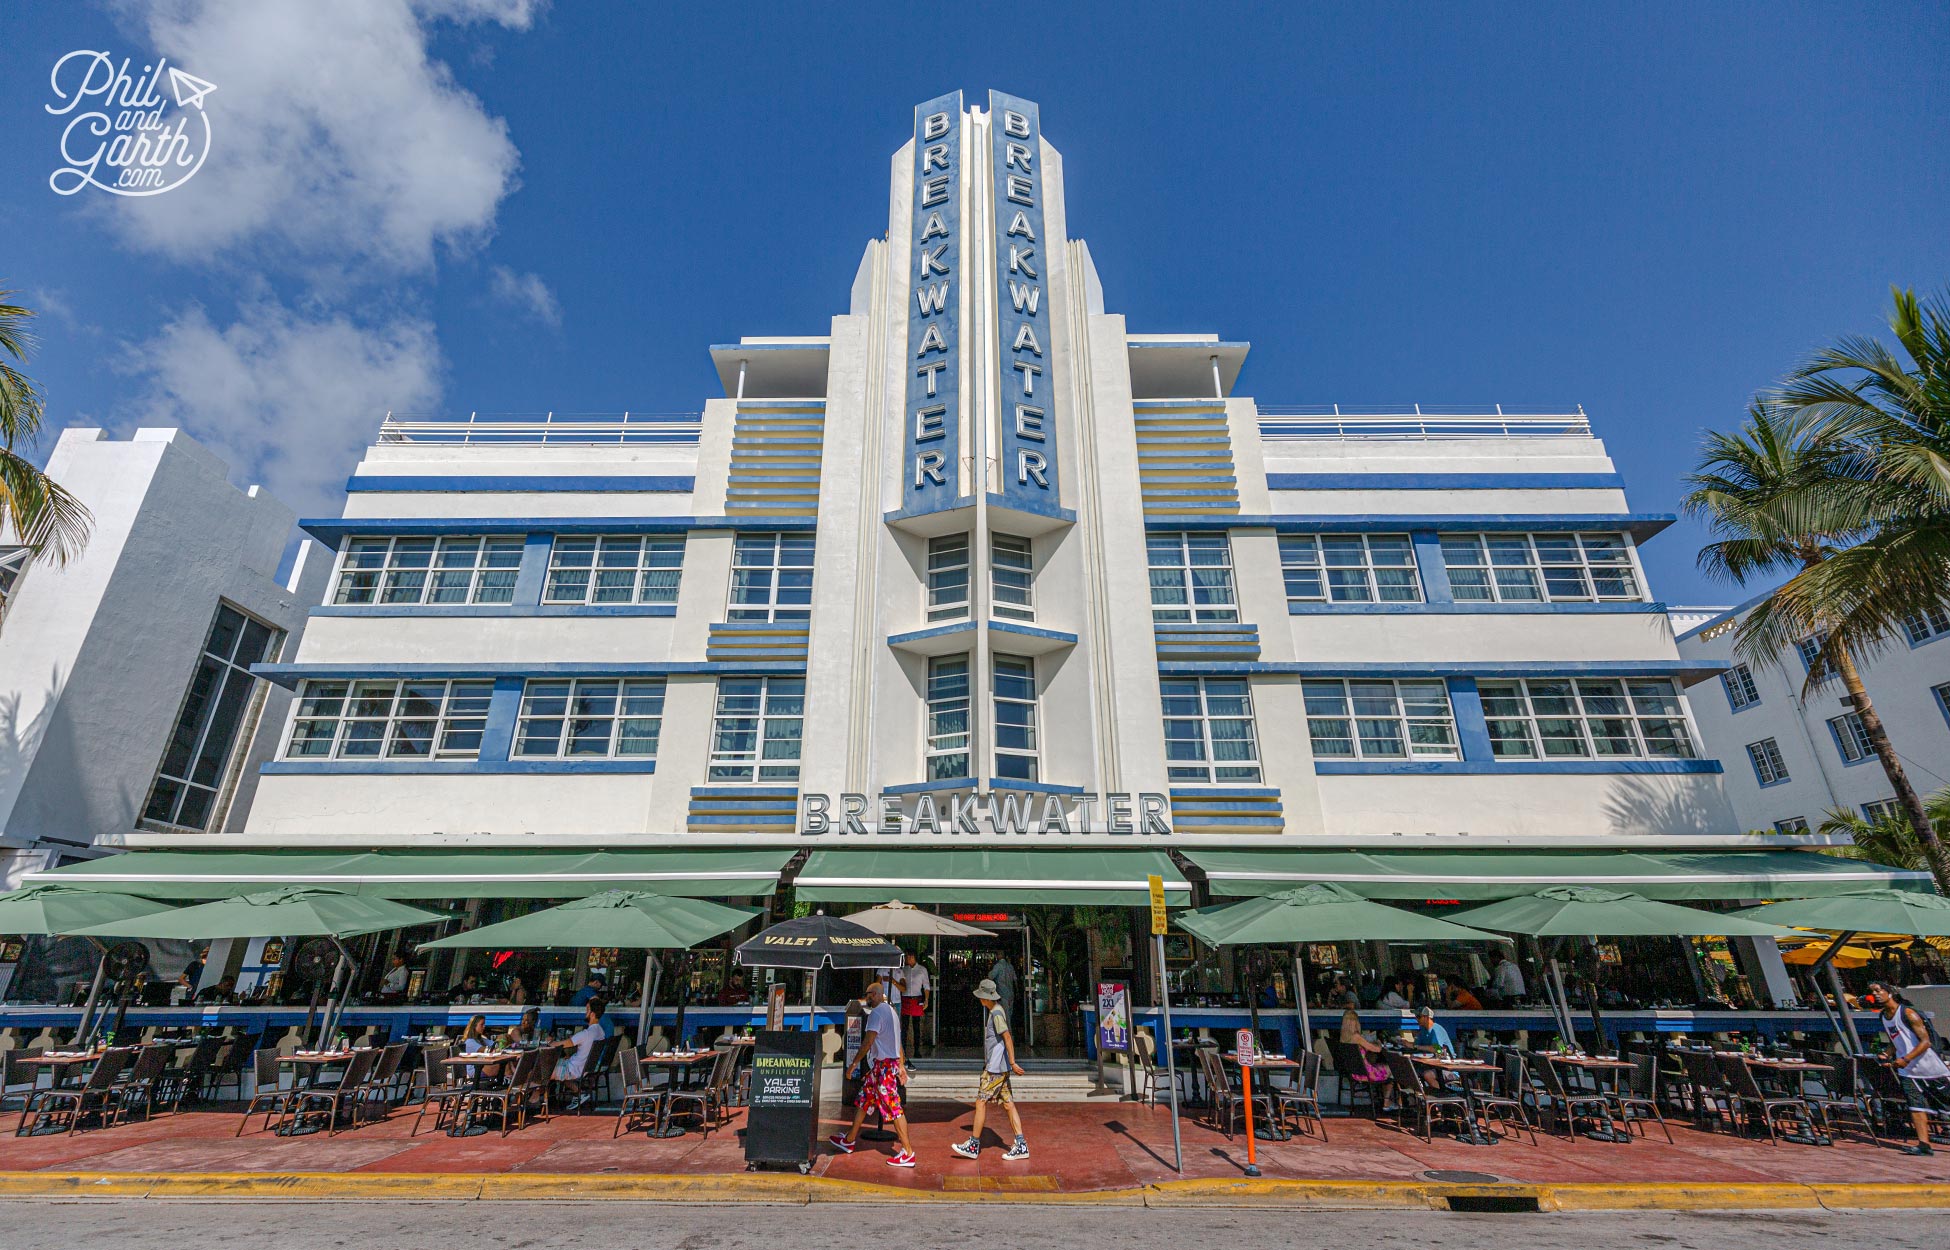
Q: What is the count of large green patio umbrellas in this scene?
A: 6